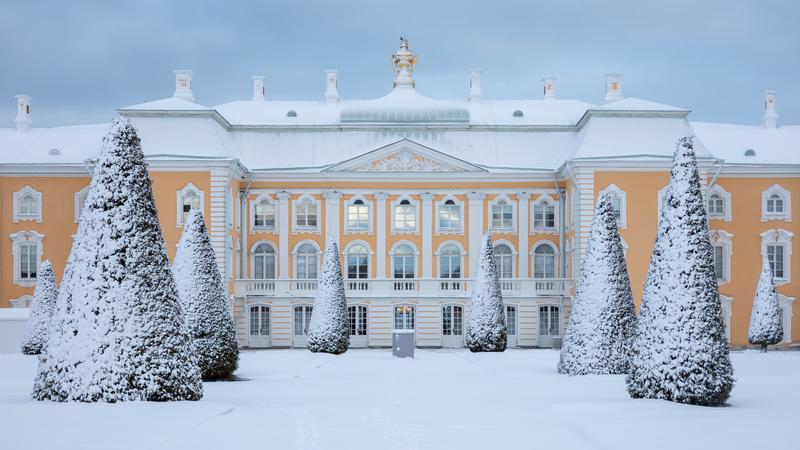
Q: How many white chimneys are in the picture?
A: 8